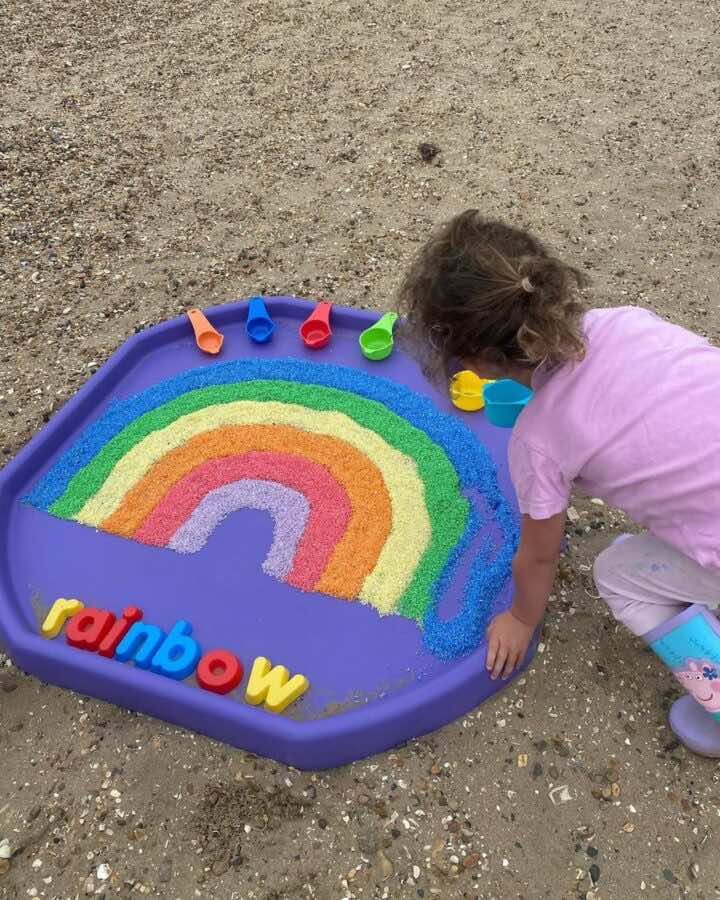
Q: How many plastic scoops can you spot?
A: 6